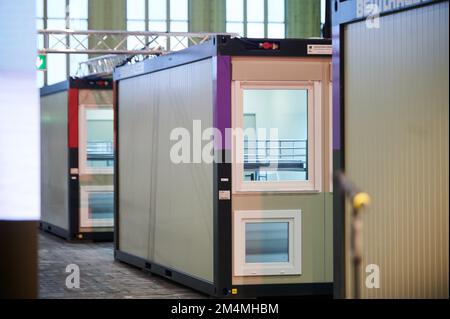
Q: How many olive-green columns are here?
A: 3